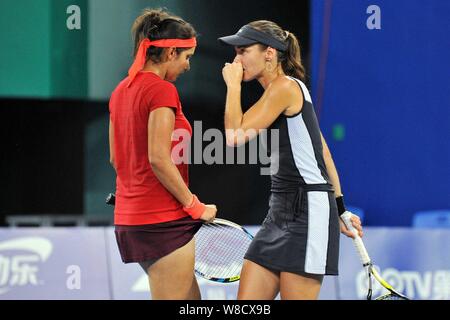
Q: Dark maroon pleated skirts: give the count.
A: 1